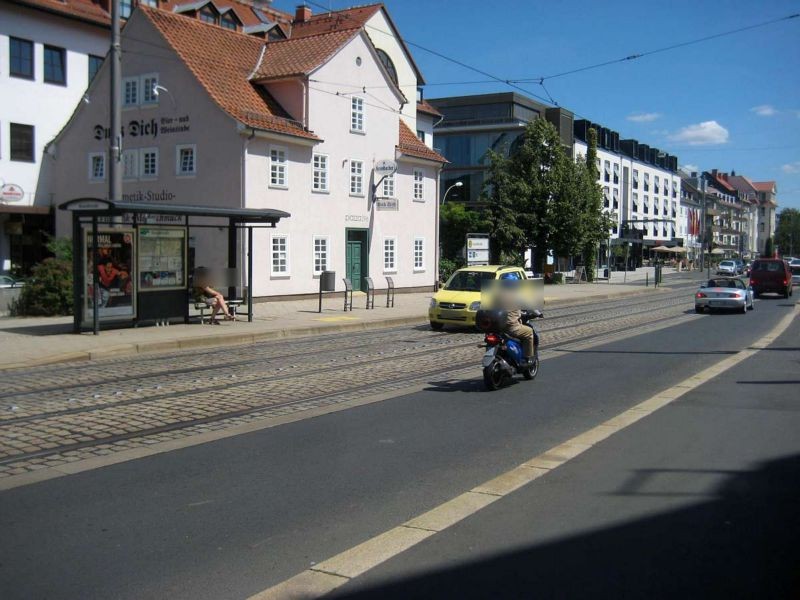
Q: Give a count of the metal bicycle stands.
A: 3